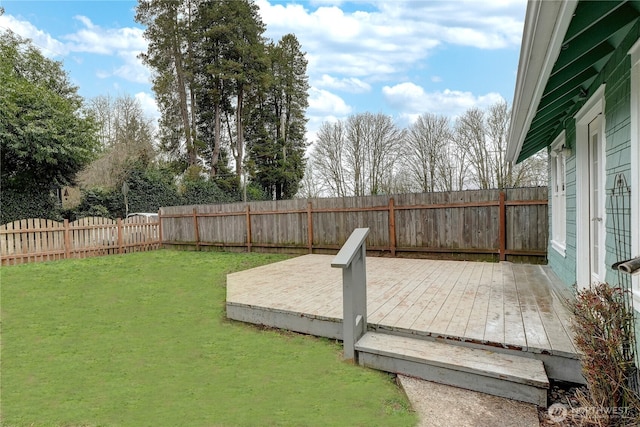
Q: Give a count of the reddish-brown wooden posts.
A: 8